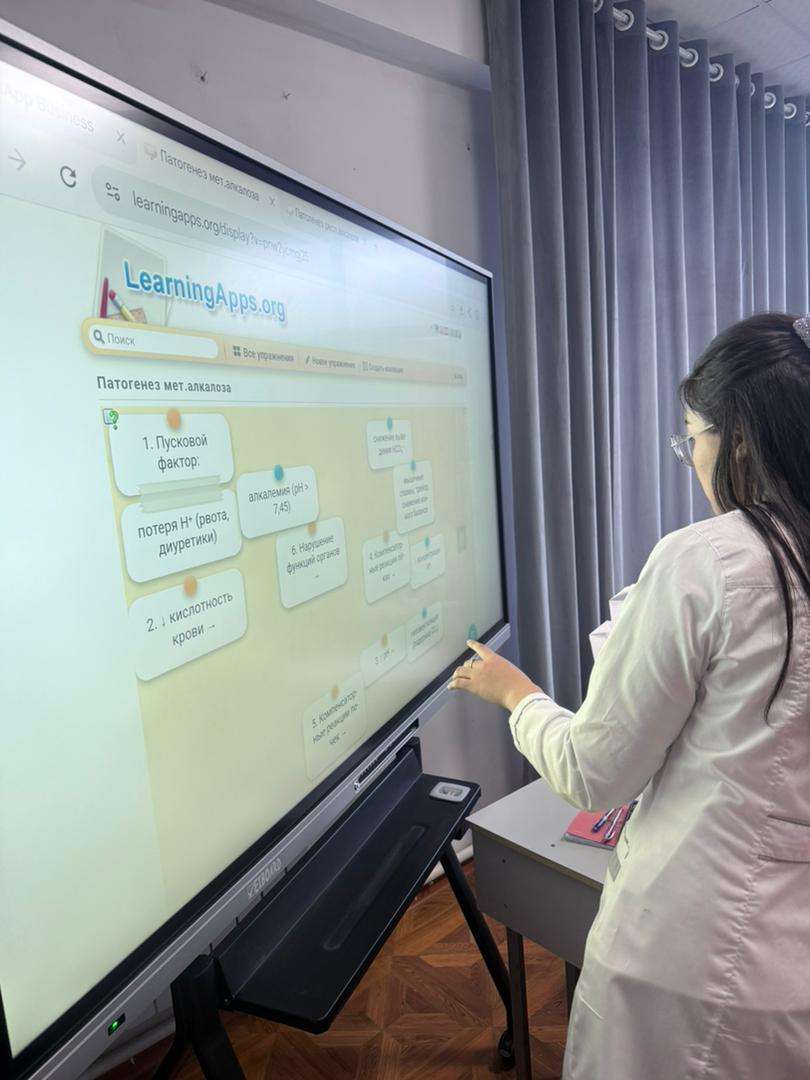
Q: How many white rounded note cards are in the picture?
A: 12